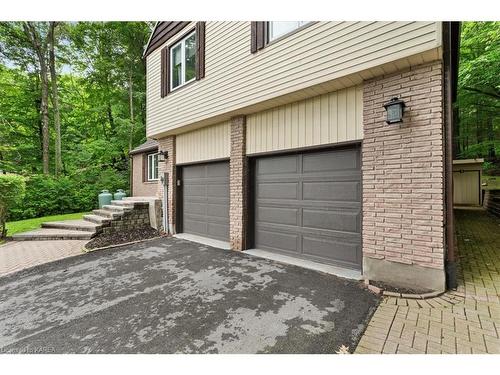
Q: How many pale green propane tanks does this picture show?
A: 2